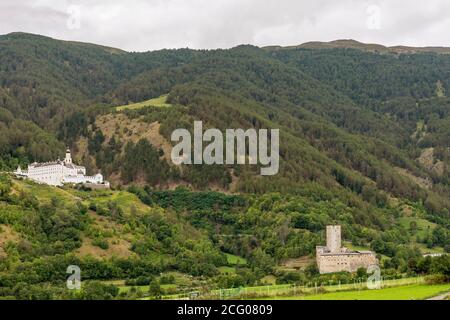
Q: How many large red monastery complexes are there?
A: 0